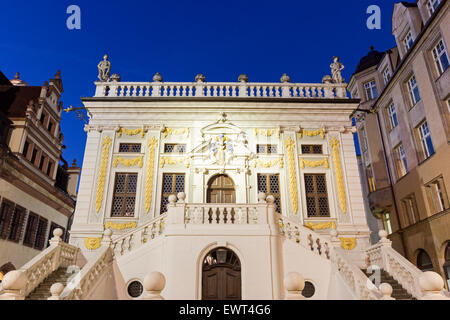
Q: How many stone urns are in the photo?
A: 6